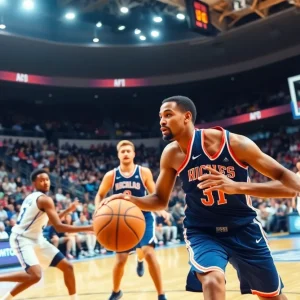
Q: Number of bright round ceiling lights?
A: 12